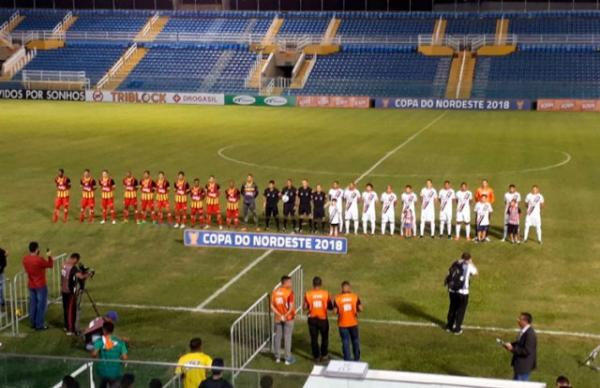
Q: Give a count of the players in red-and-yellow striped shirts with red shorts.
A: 10